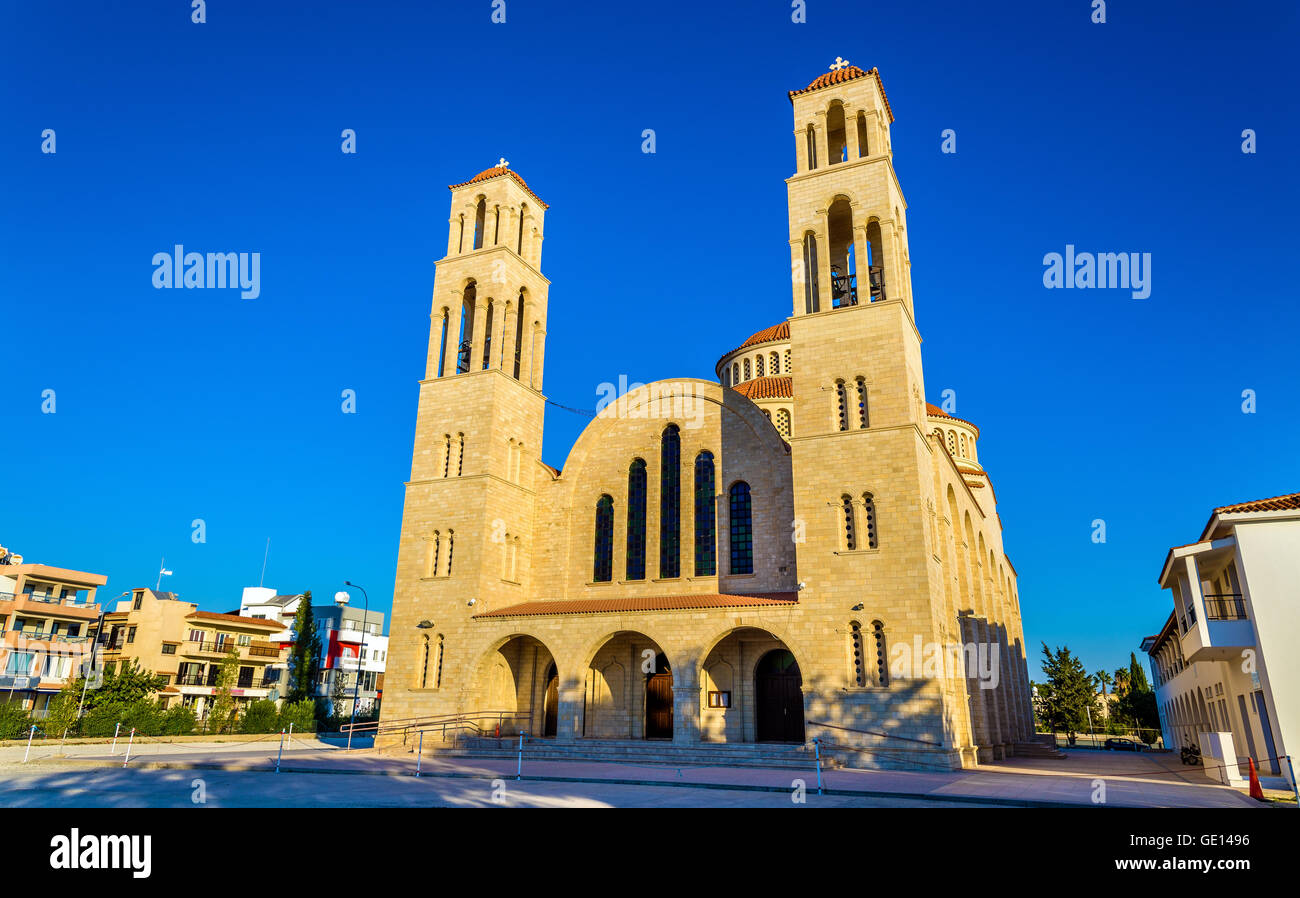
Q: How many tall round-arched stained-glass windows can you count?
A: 5